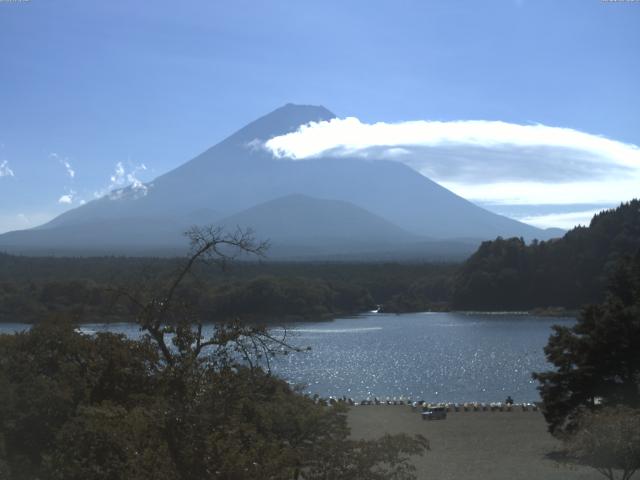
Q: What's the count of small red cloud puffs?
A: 0